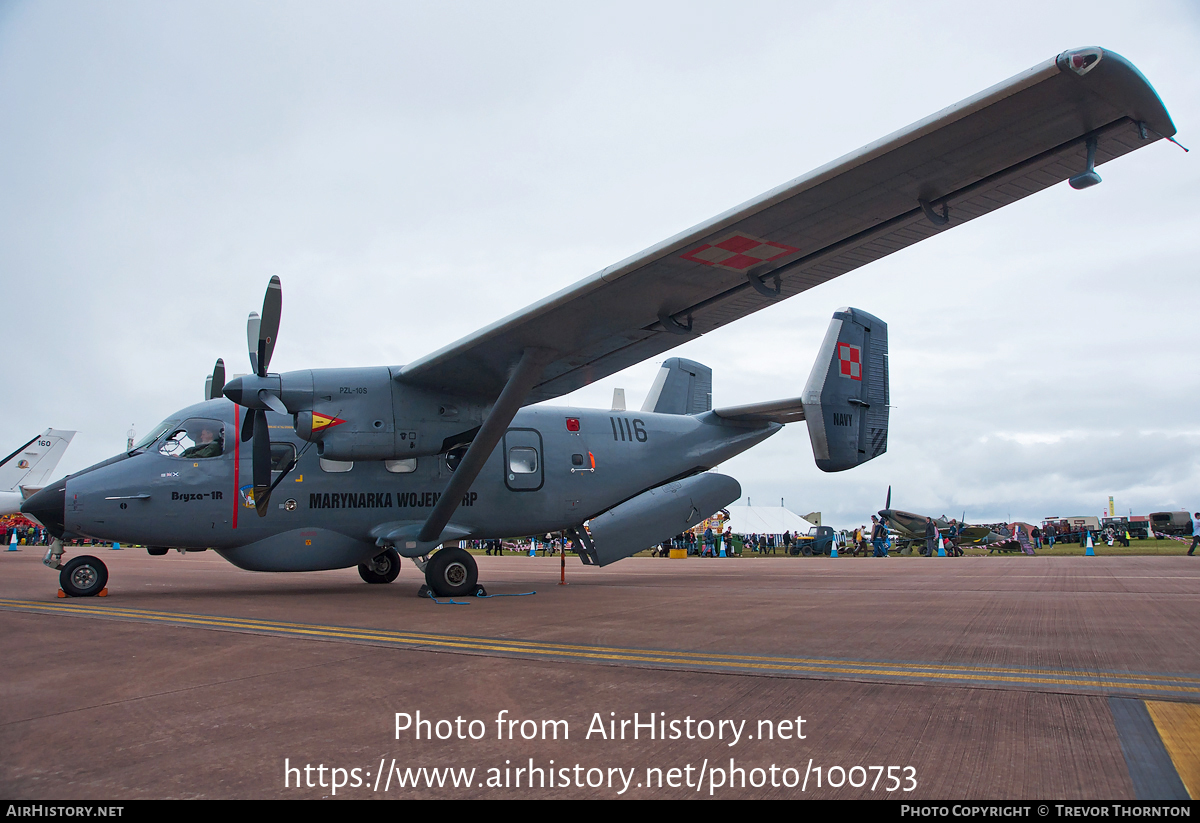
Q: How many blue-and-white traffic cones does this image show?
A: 7